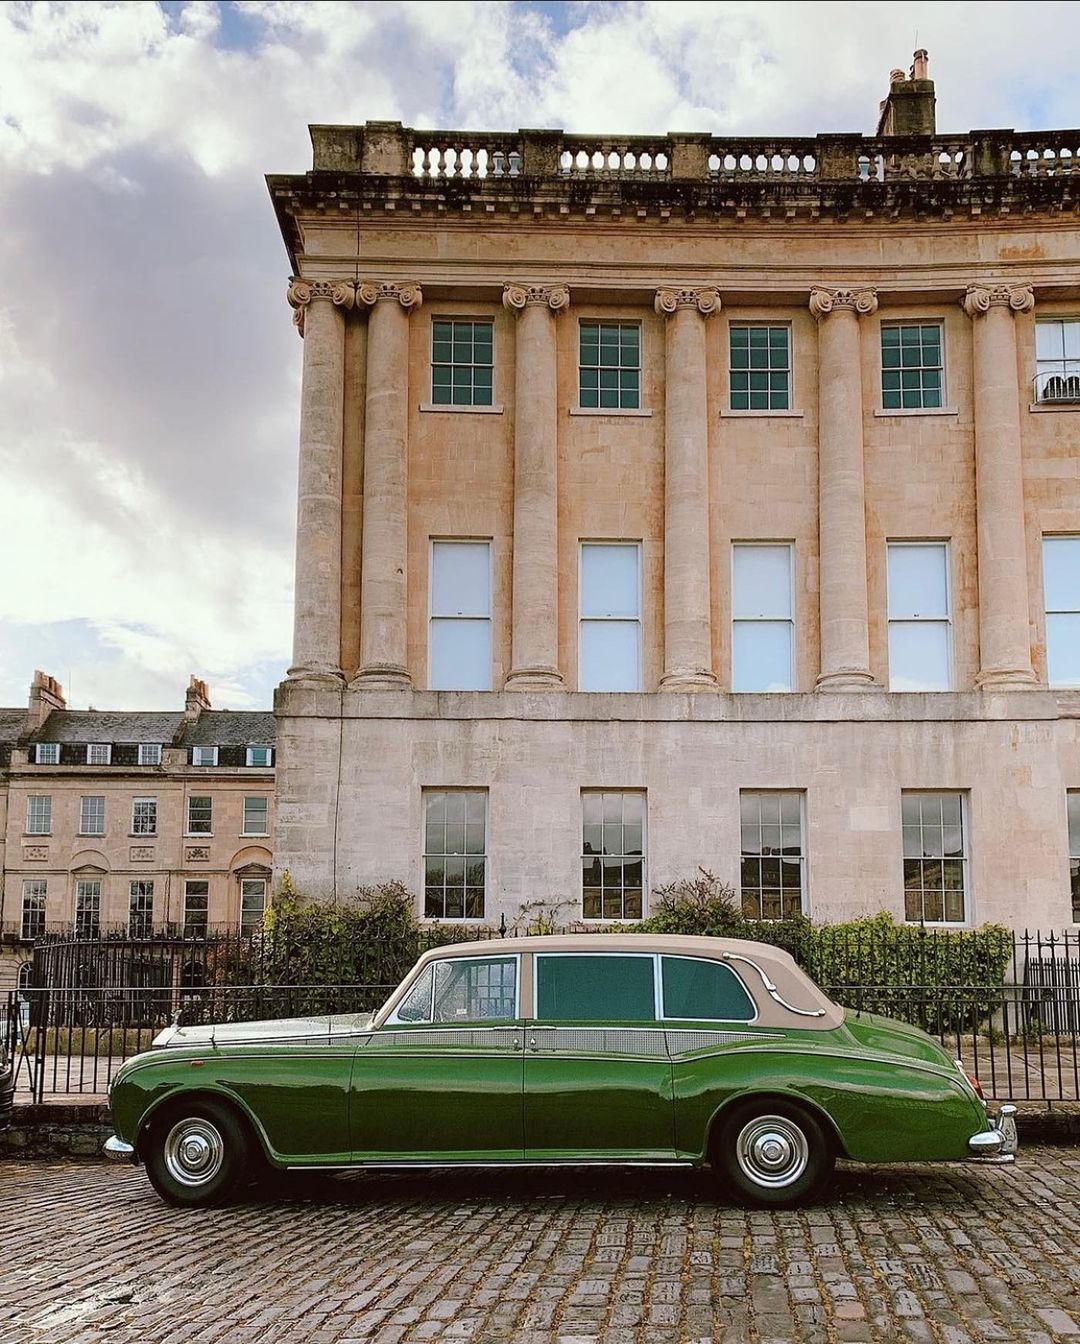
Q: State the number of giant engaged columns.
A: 6